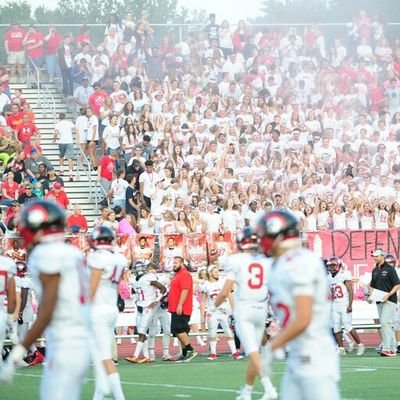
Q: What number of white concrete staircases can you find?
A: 1